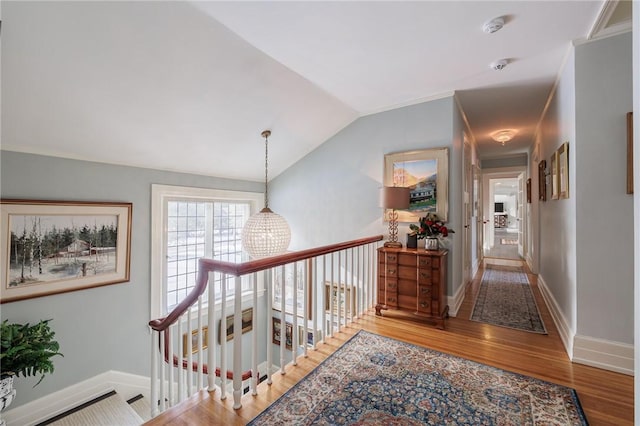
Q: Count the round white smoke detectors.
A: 2